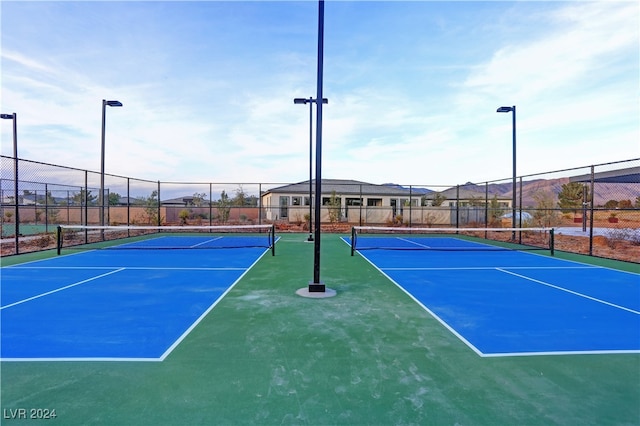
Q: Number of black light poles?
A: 5